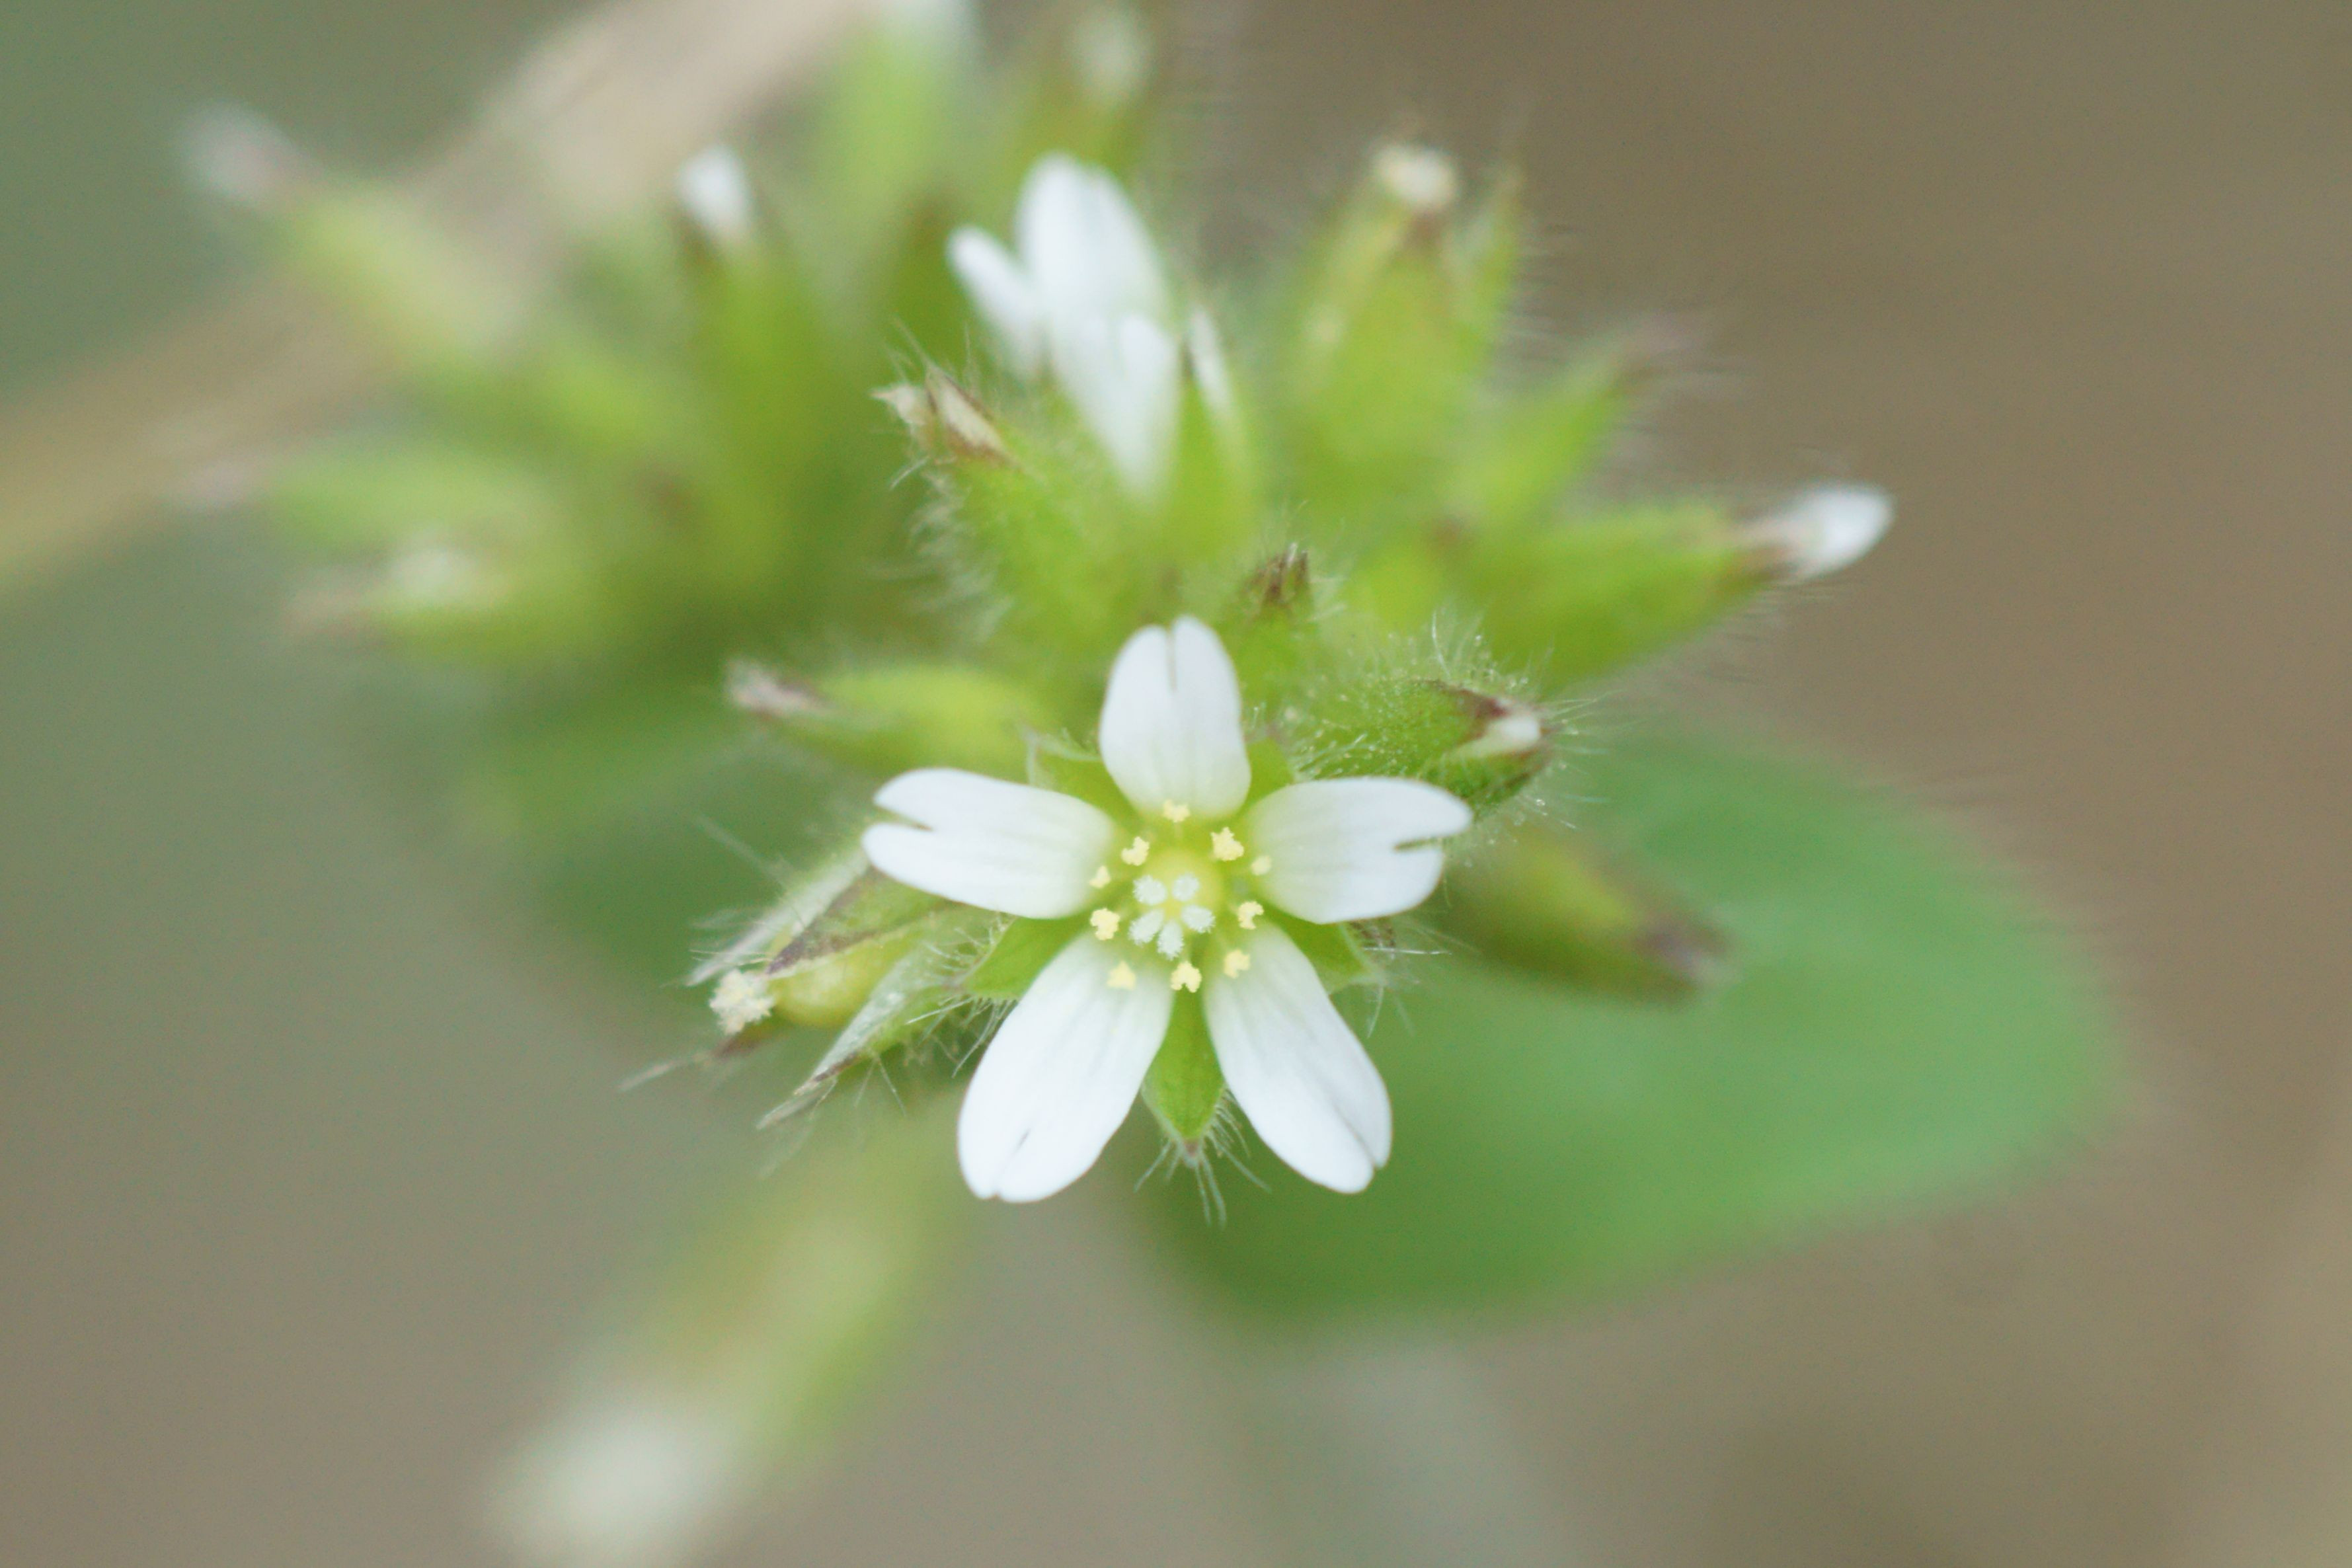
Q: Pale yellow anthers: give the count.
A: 10